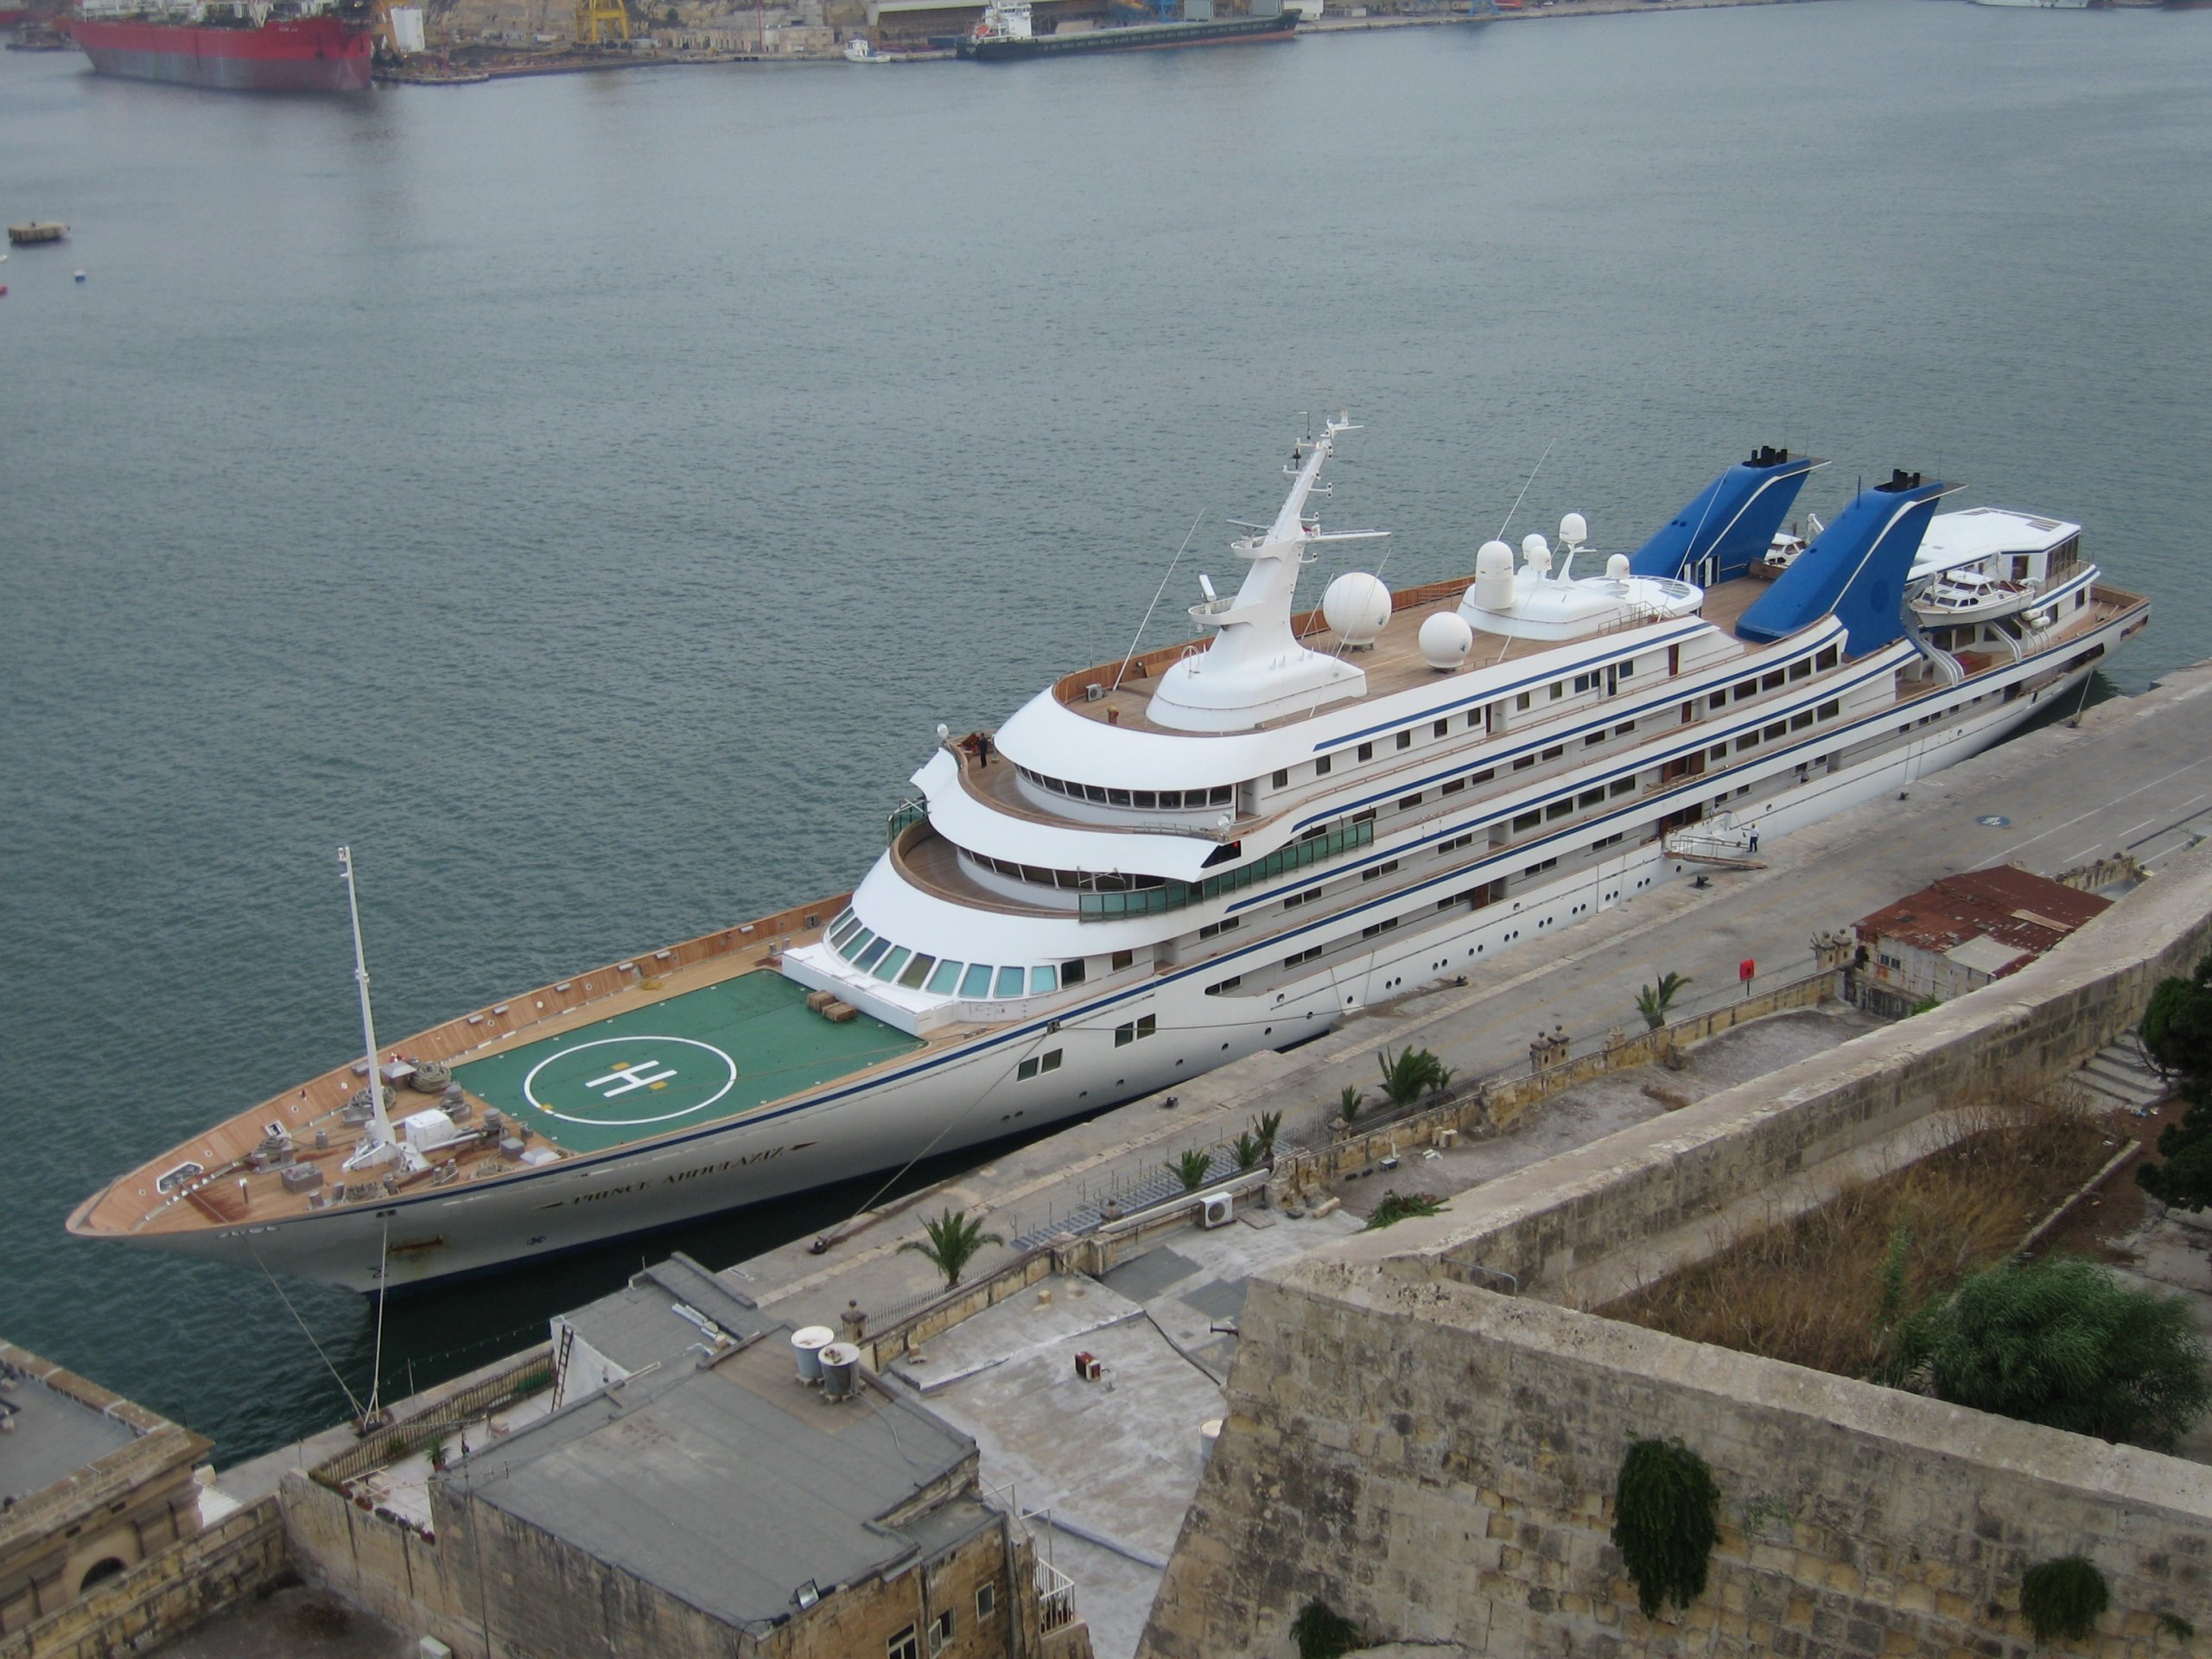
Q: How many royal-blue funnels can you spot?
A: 2